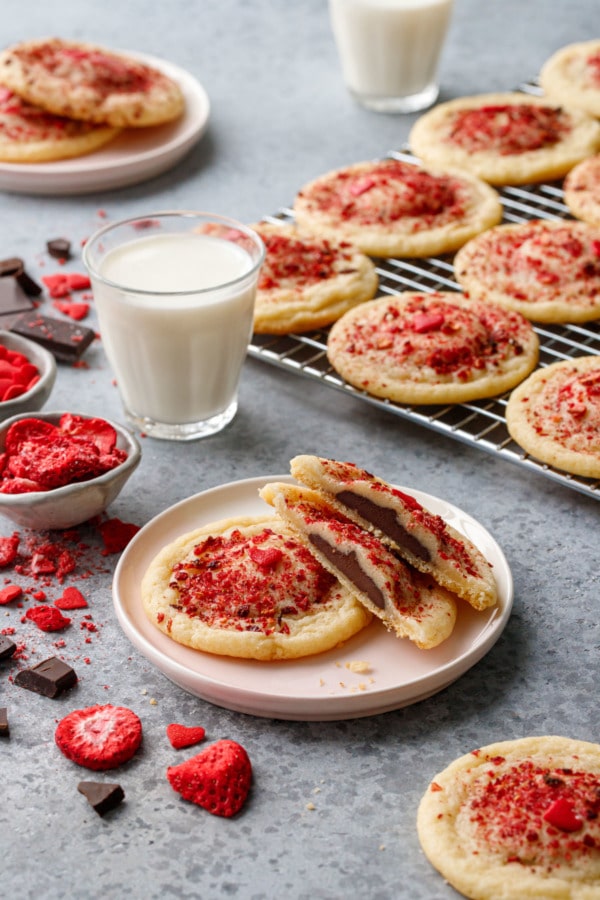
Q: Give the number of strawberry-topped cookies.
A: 13